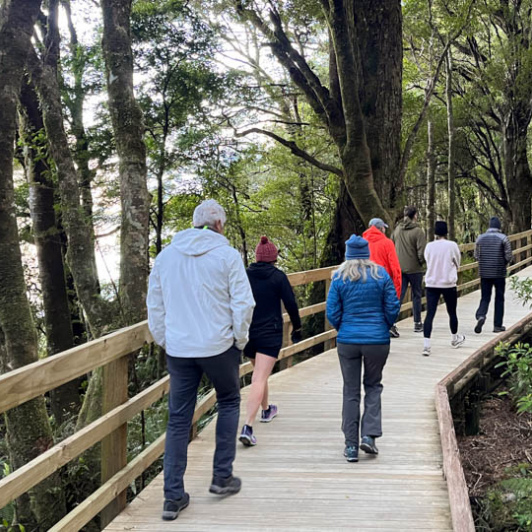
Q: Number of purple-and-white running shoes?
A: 2